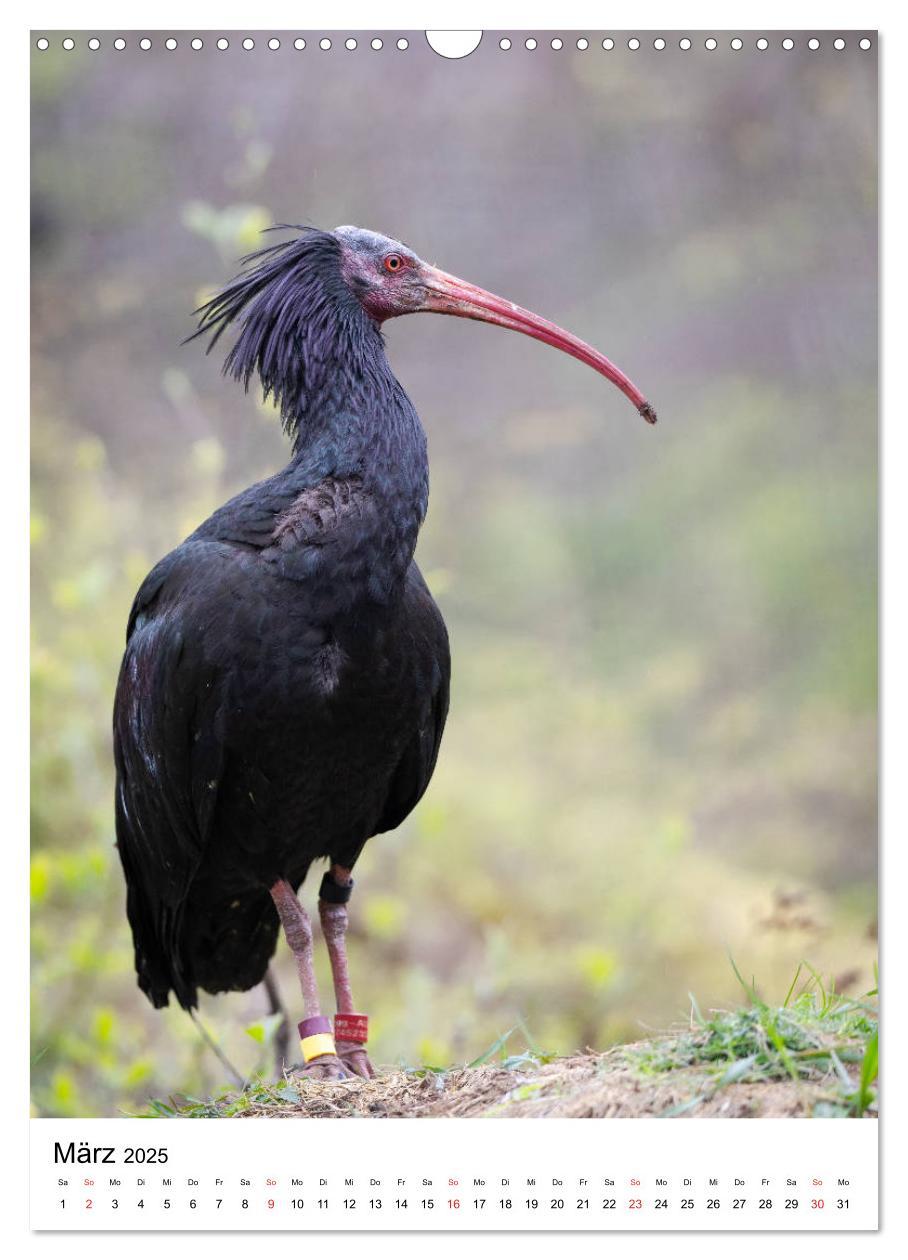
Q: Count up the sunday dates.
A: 5